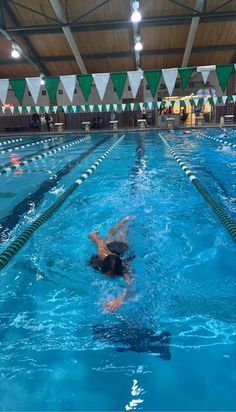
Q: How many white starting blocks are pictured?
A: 7